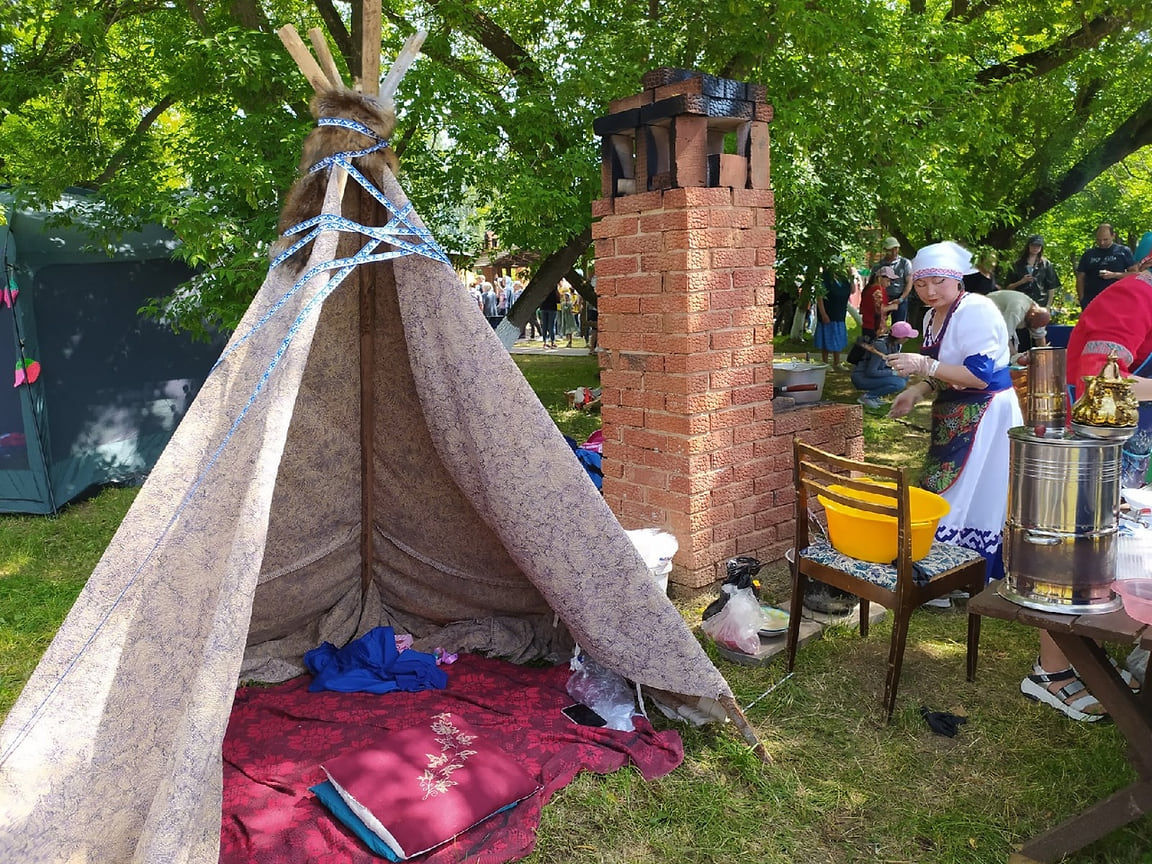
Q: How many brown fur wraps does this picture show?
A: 1